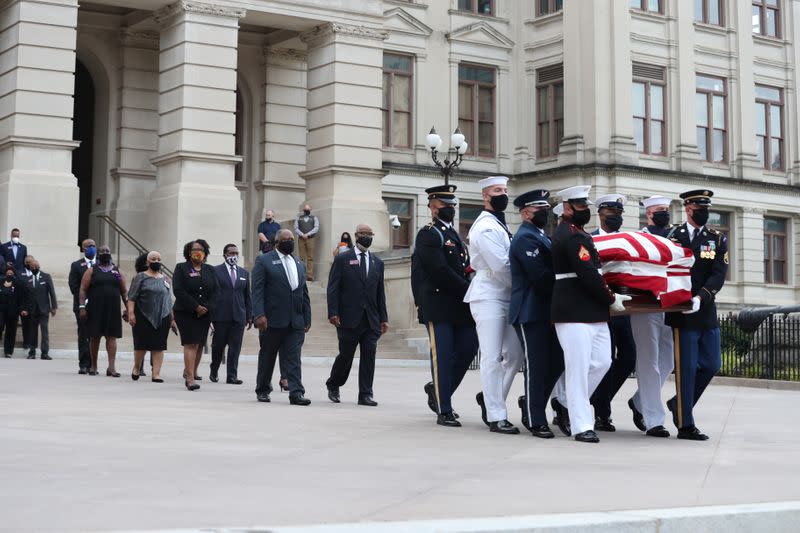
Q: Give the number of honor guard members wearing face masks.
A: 7